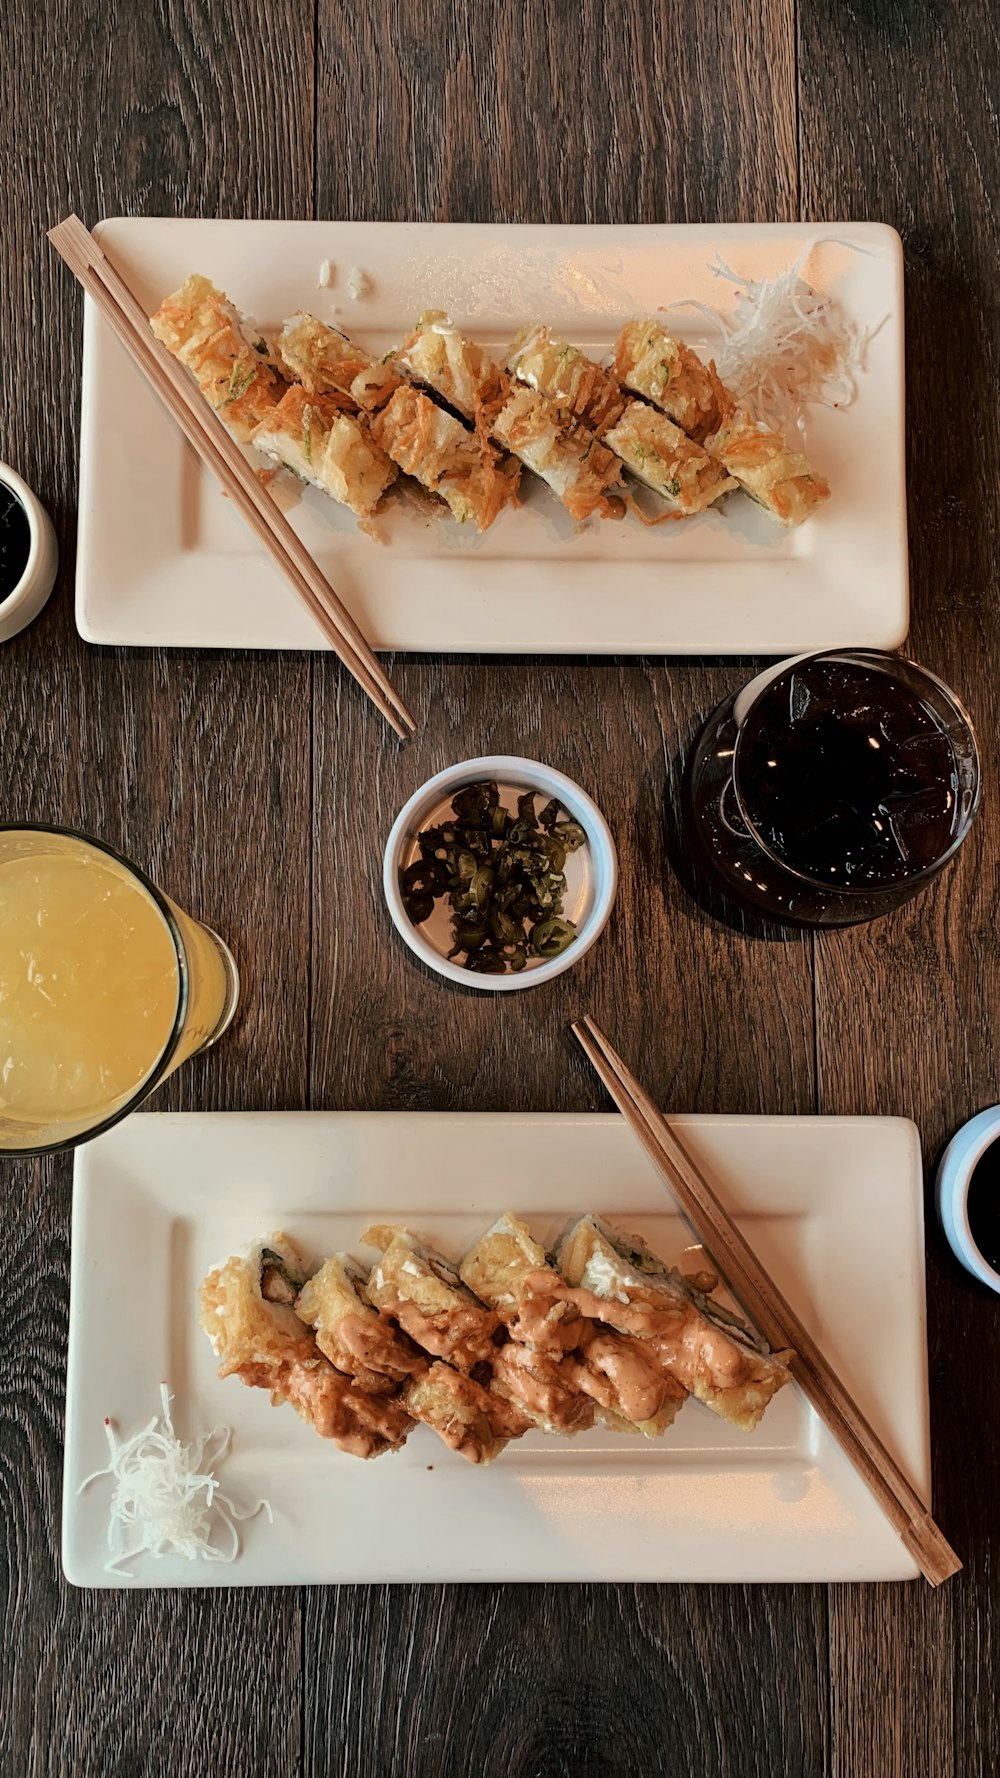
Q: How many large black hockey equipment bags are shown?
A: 0